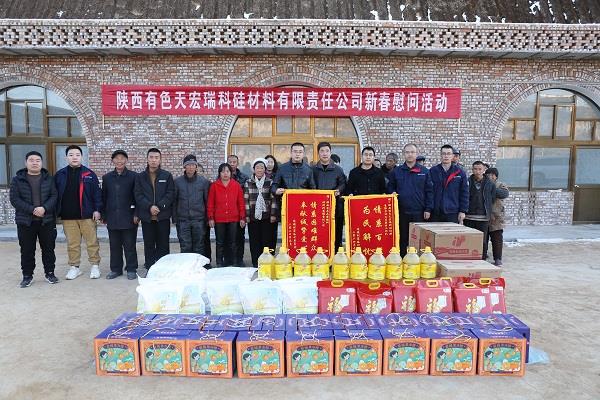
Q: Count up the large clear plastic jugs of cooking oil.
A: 10